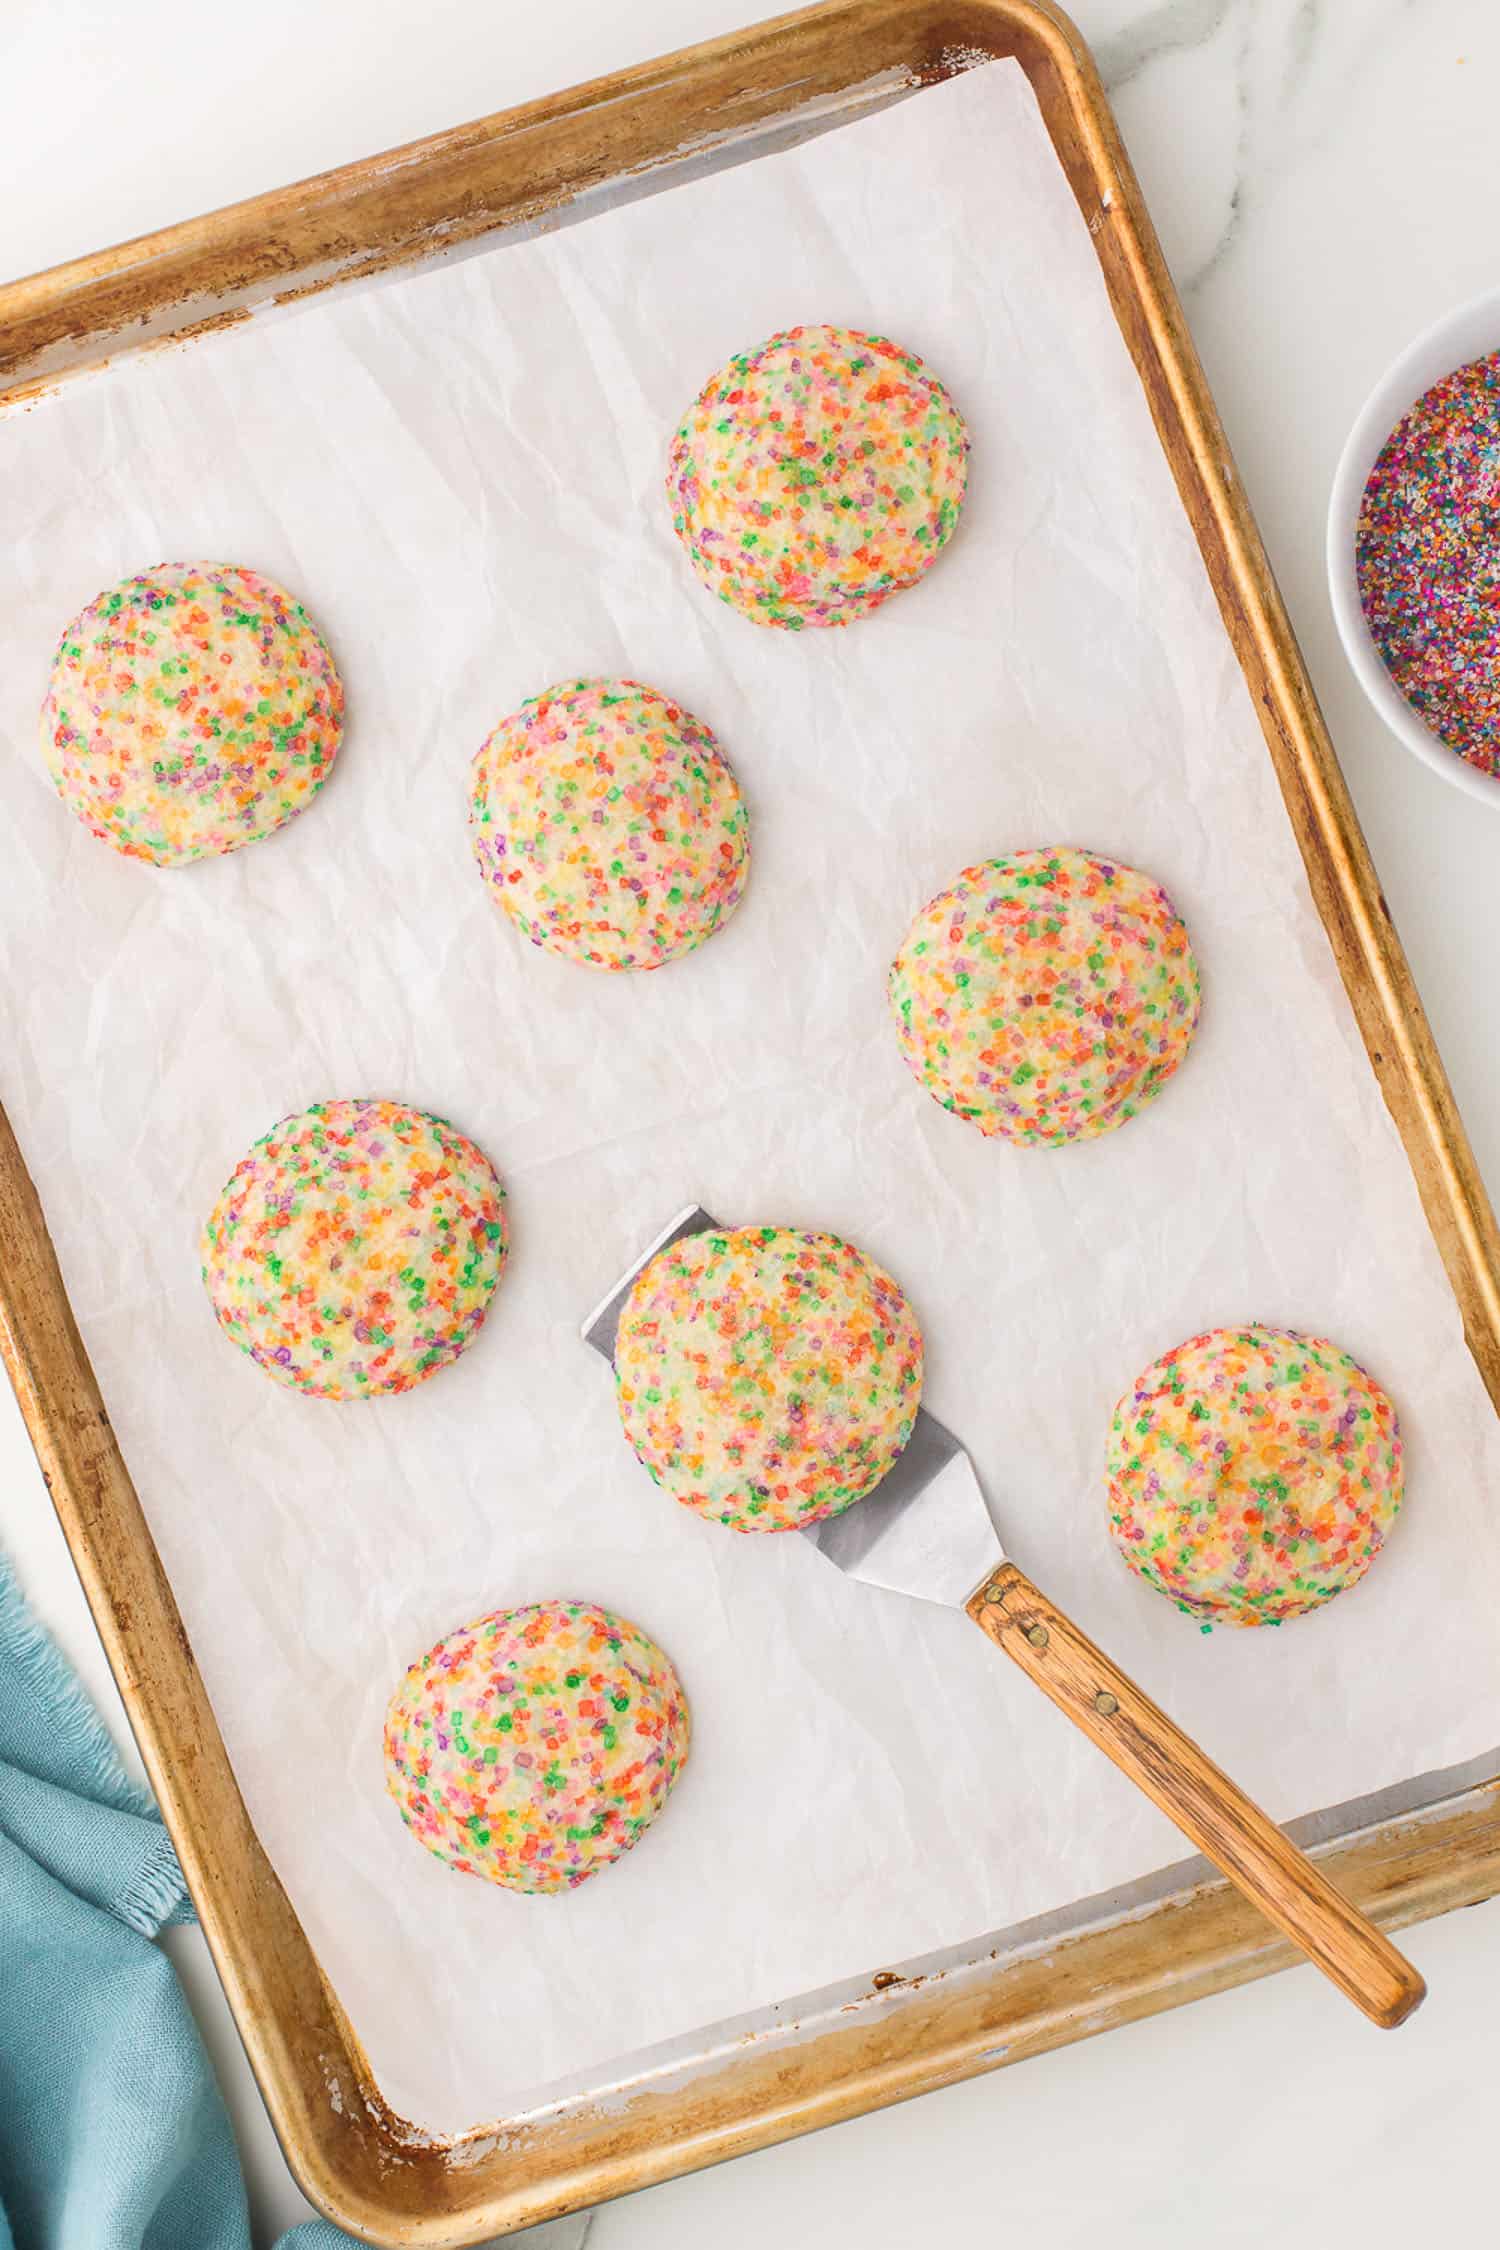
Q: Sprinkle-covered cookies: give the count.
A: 8